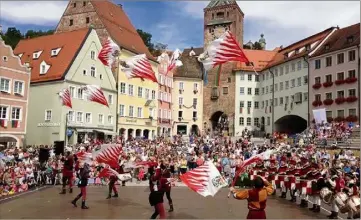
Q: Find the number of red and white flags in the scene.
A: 12